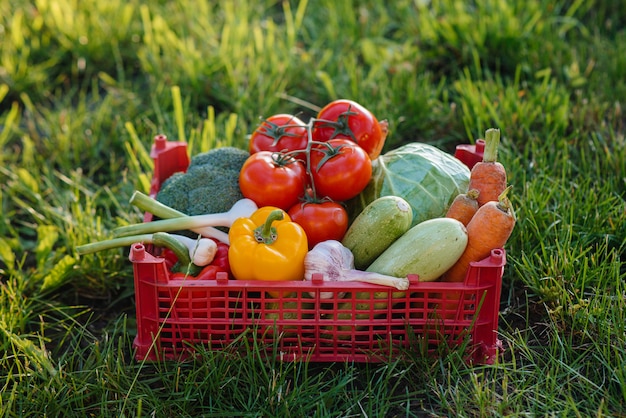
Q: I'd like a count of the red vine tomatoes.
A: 5